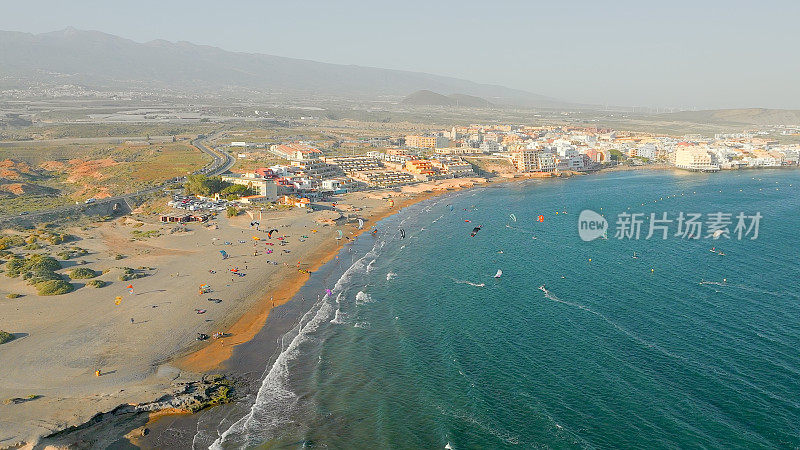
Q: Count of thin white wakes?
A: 3